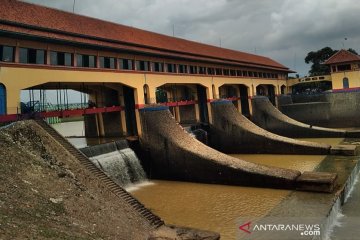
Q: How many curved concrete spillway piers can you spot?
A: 3